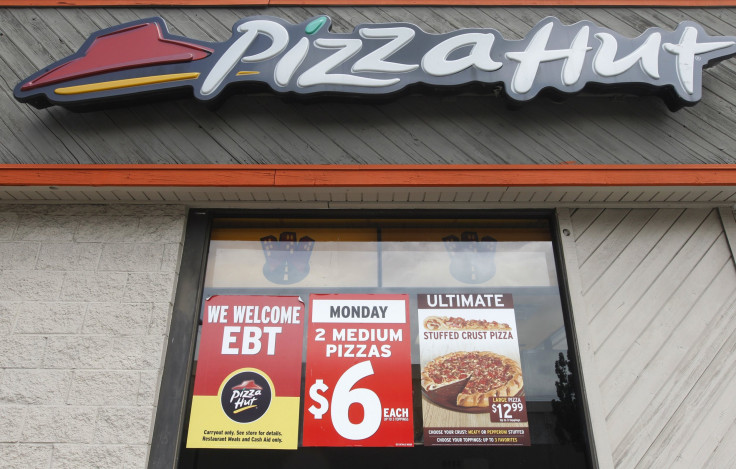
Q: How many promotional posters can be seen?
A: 3